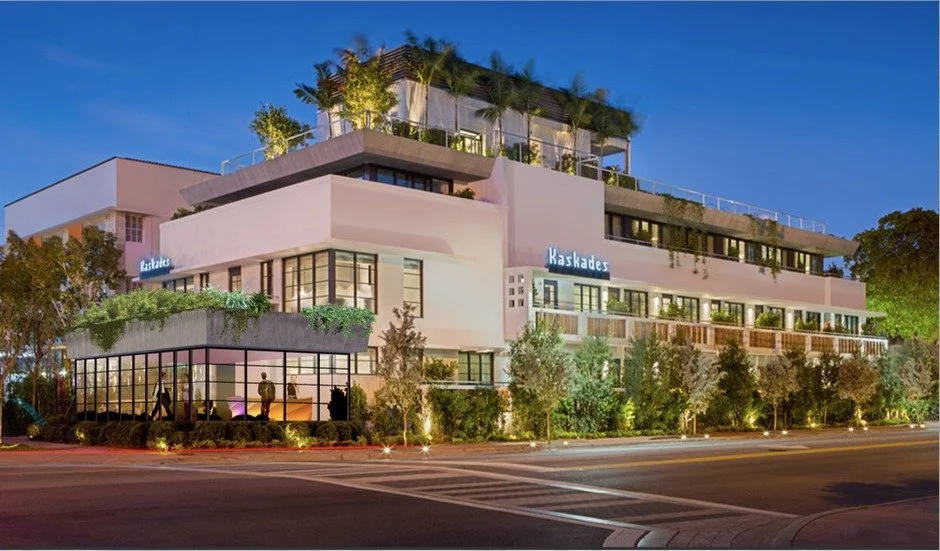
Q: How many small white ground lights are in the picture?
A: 12